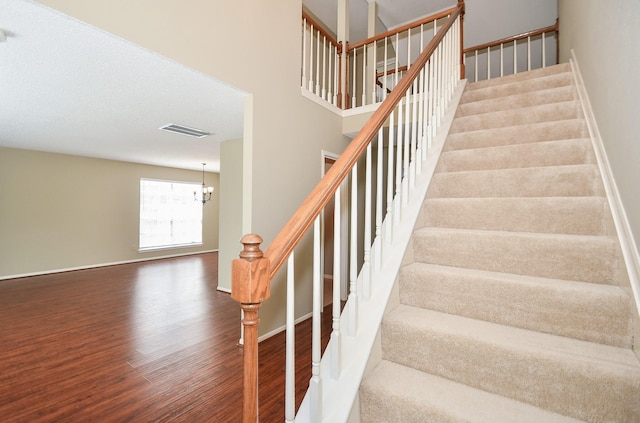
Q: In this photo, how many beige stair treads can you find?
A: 12